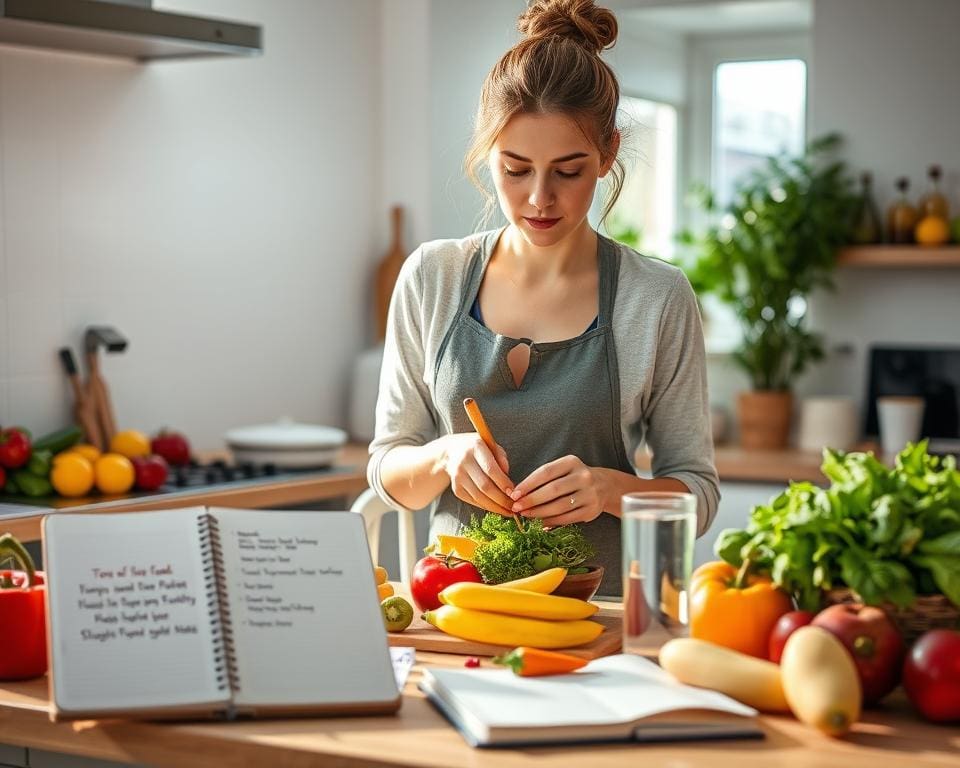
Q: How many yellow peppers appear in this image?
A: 1